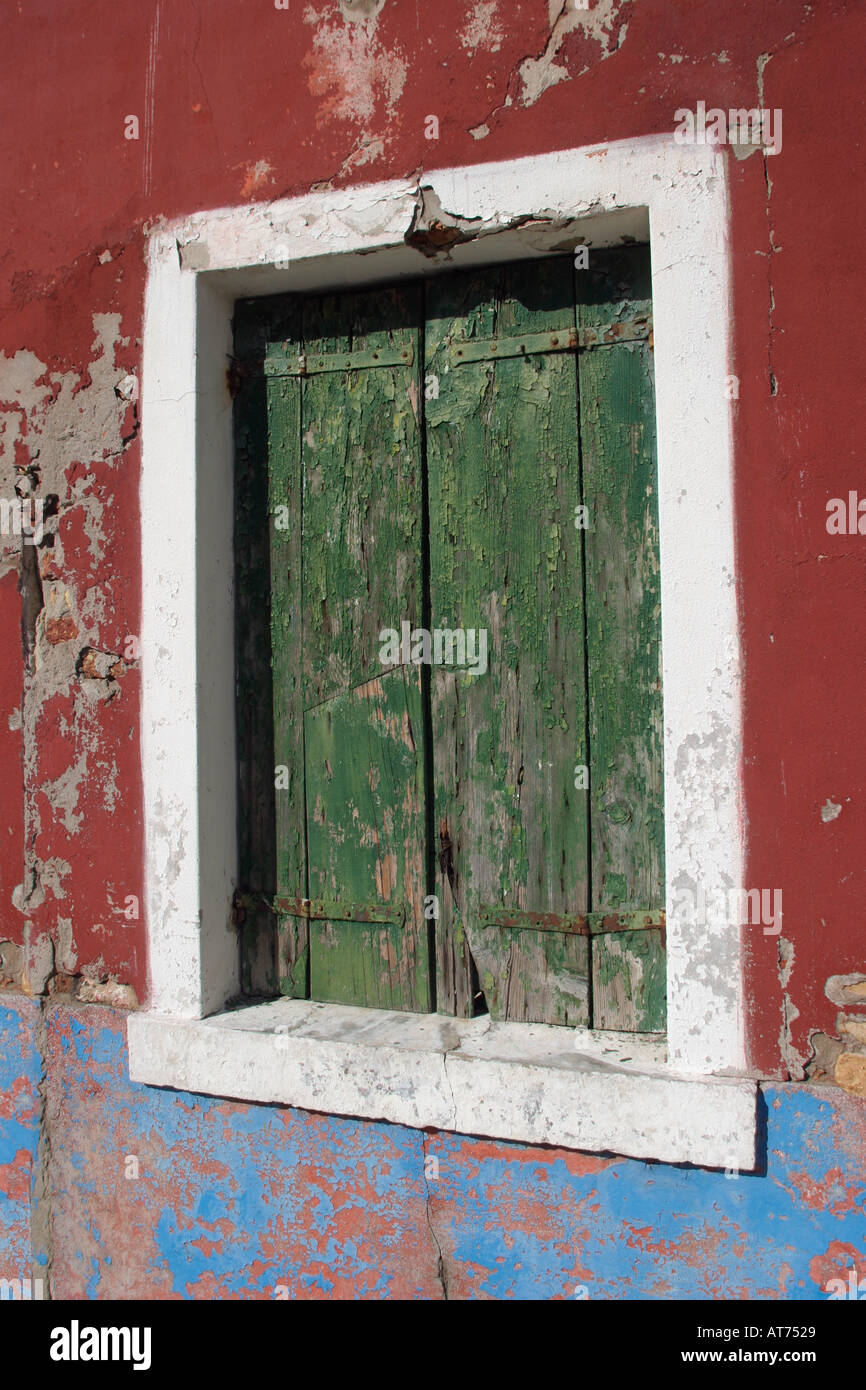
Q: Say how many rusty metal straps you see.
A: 4